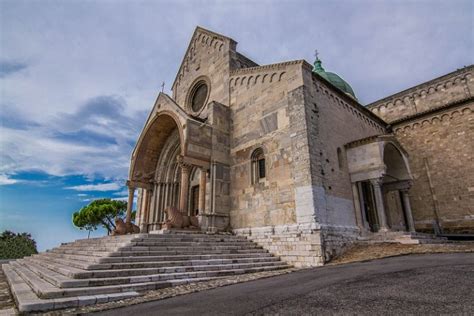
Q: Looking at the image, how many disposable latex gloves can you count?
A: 0